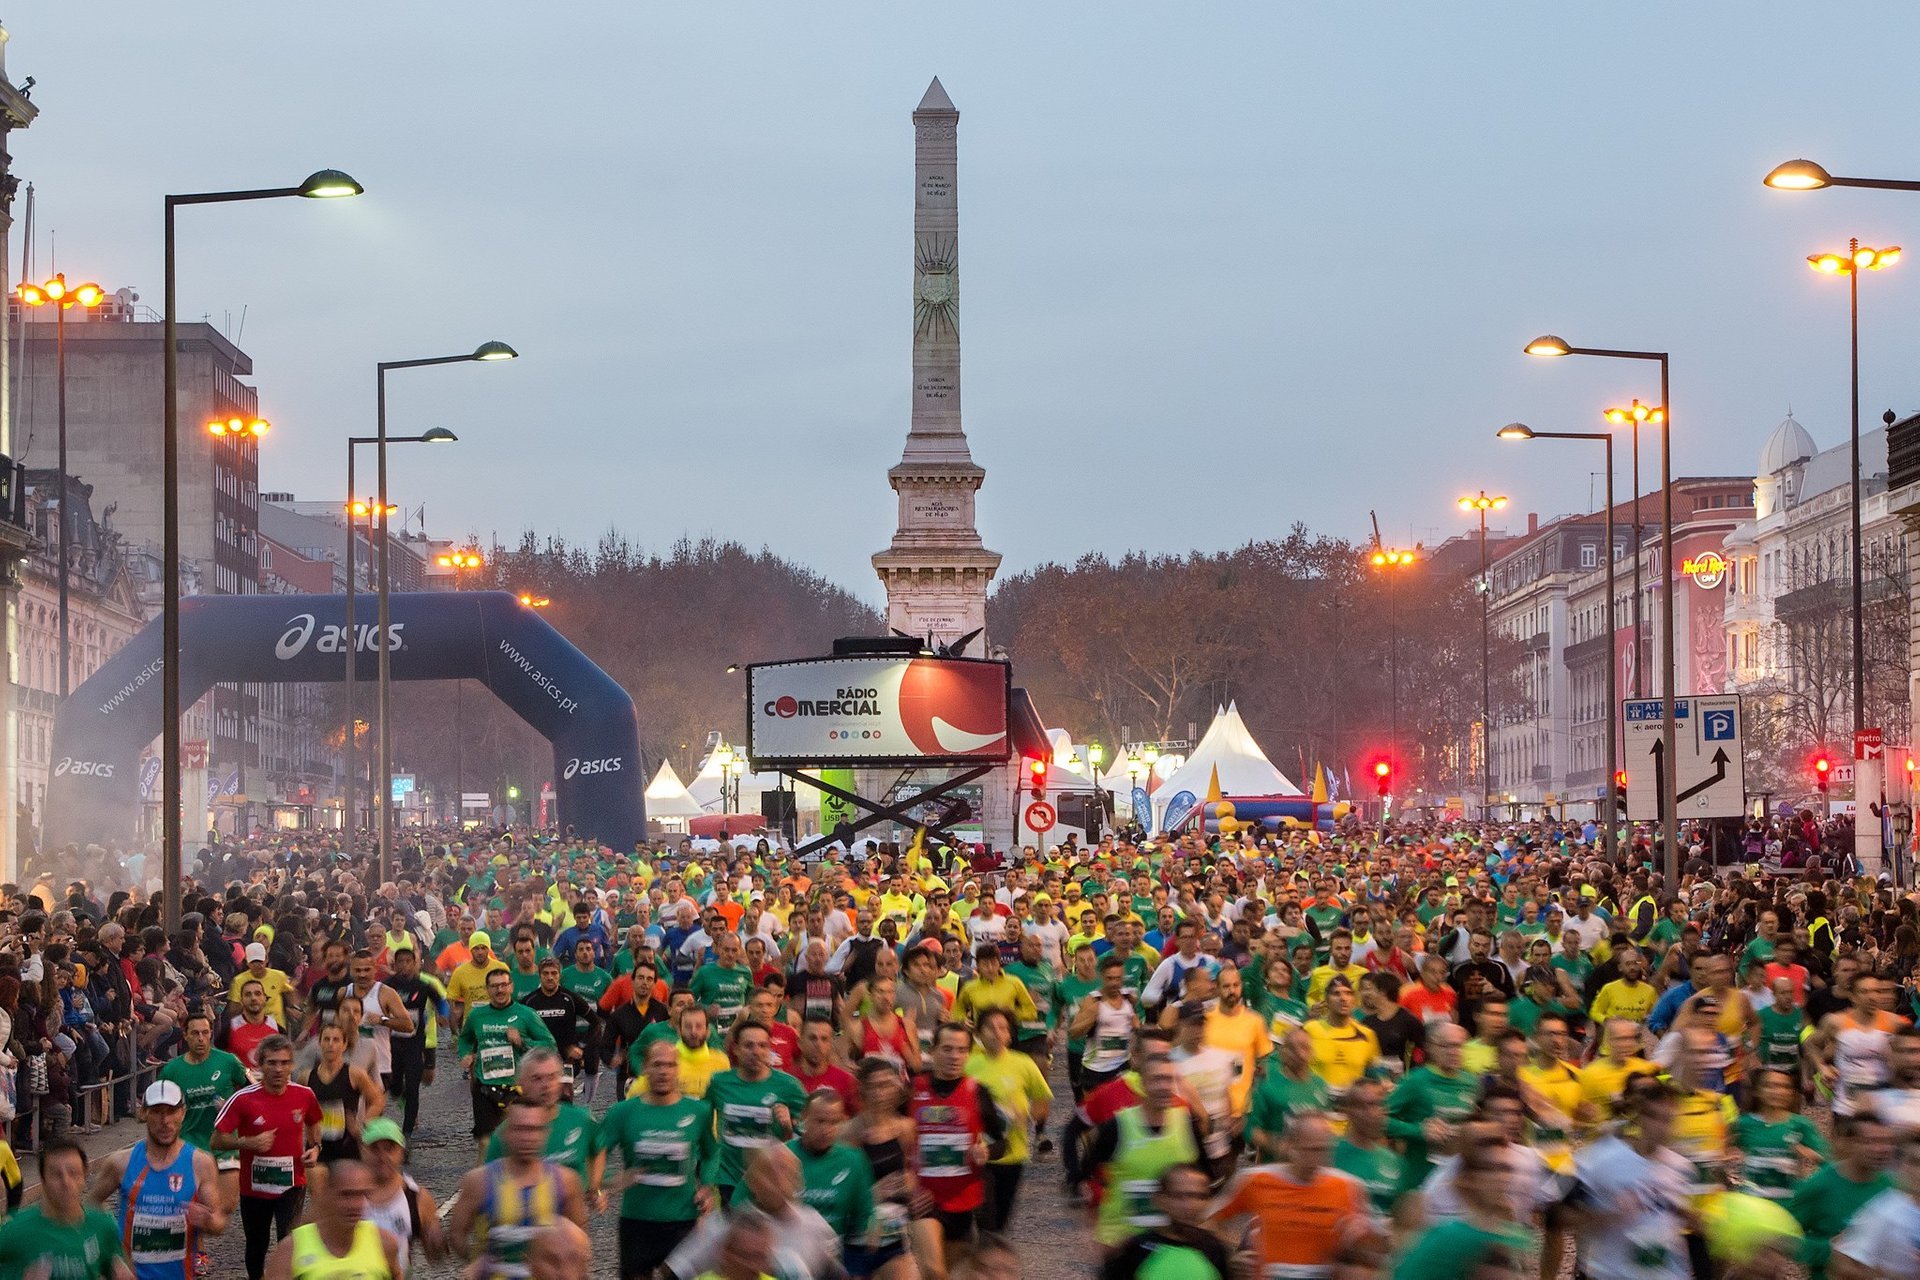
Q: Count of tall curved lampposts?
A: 6